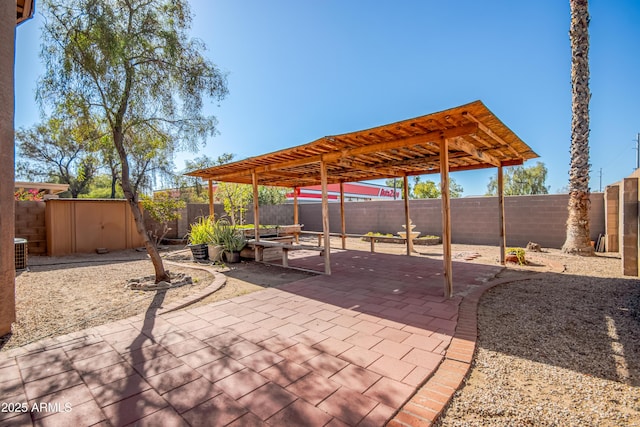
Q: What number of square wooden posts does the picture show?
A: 8